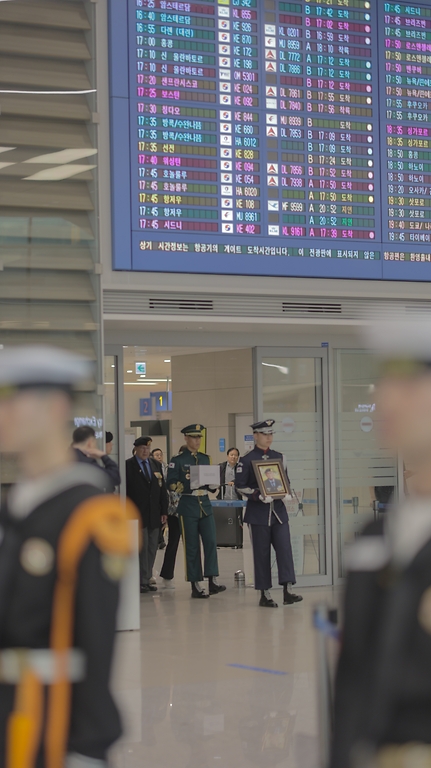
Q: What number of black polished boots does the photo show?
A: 4